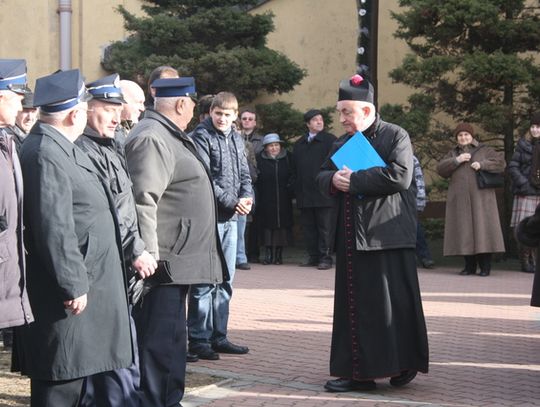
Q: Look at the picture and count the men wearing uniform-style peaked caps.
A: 4